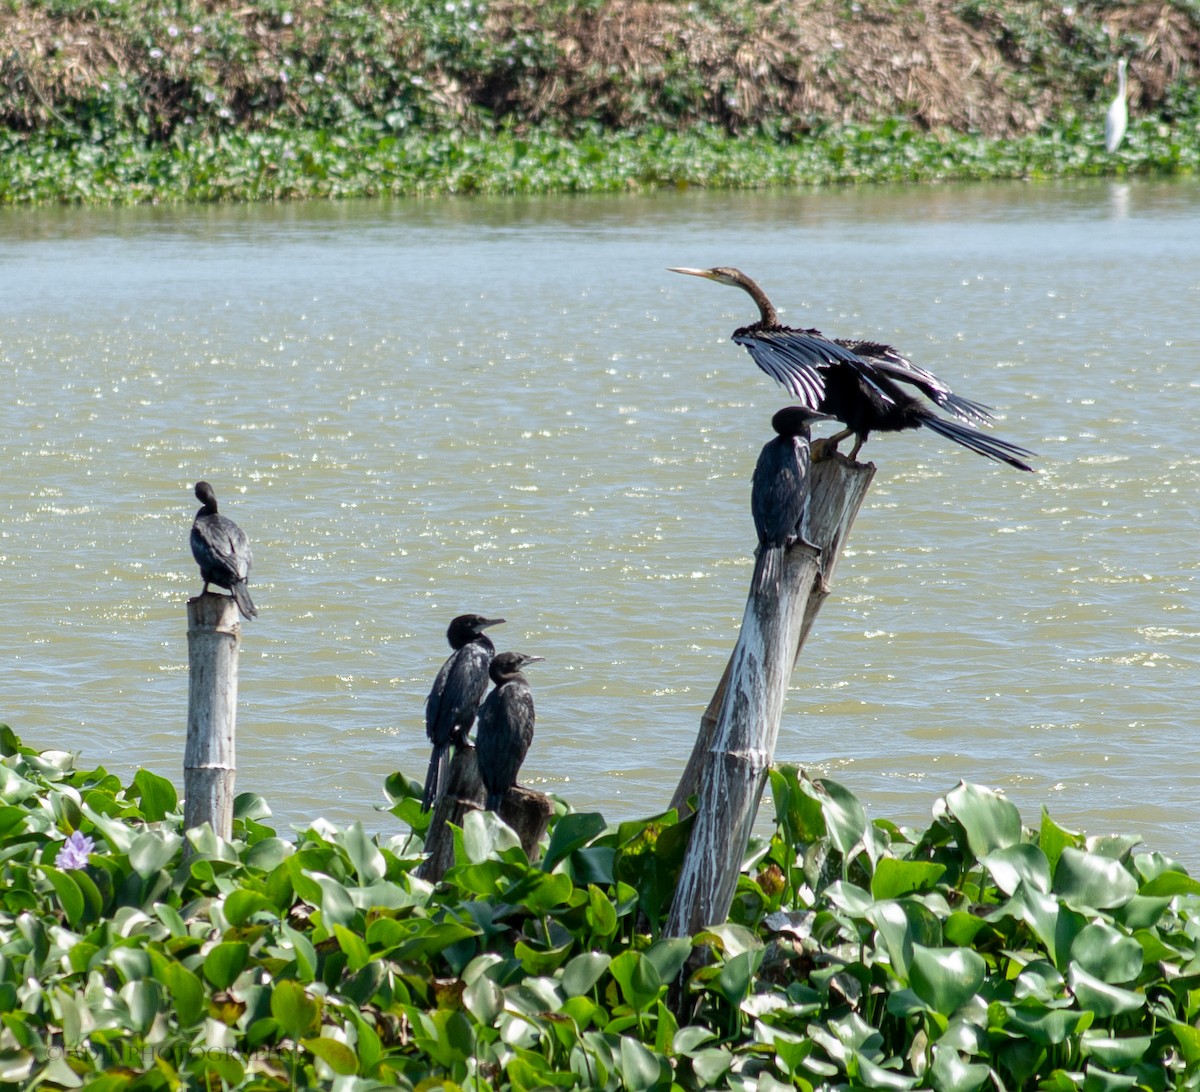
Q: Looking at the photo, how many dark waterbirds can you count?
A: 5